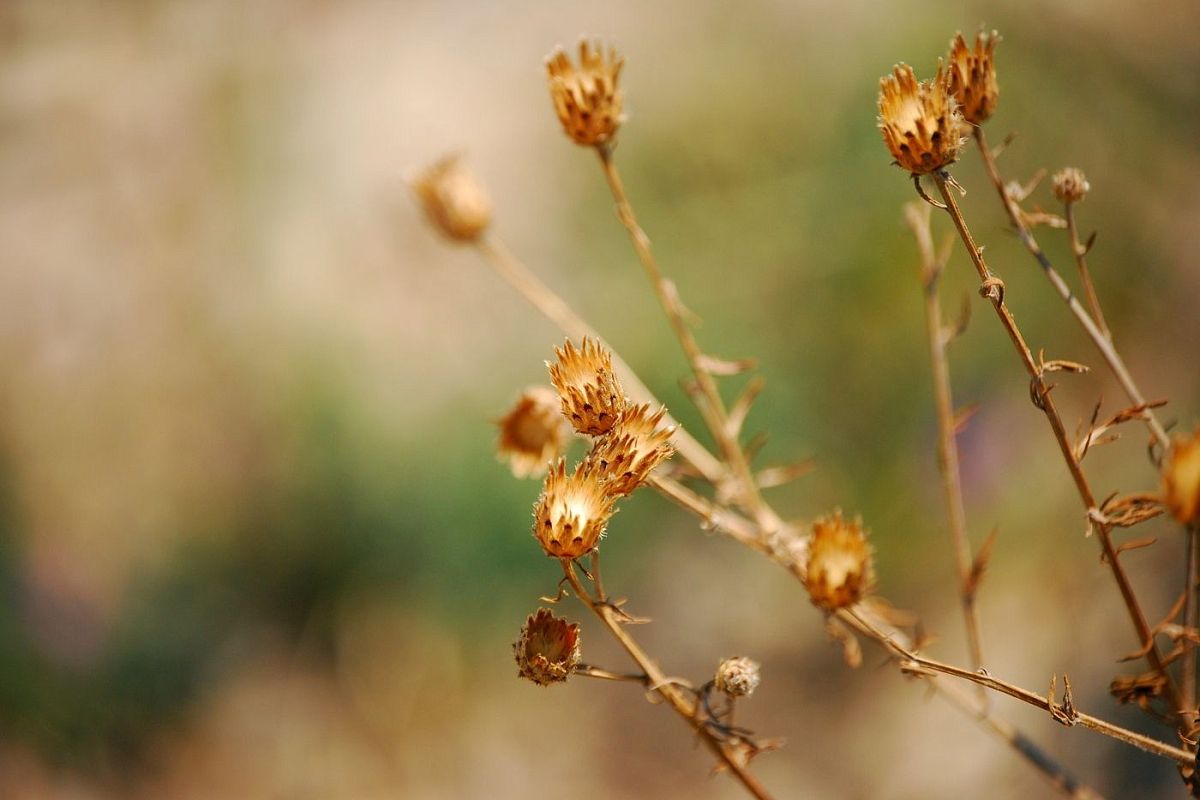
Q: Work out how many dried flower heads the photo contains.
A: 13